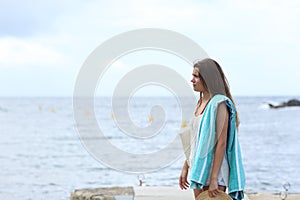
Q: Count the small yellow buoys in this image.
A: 6